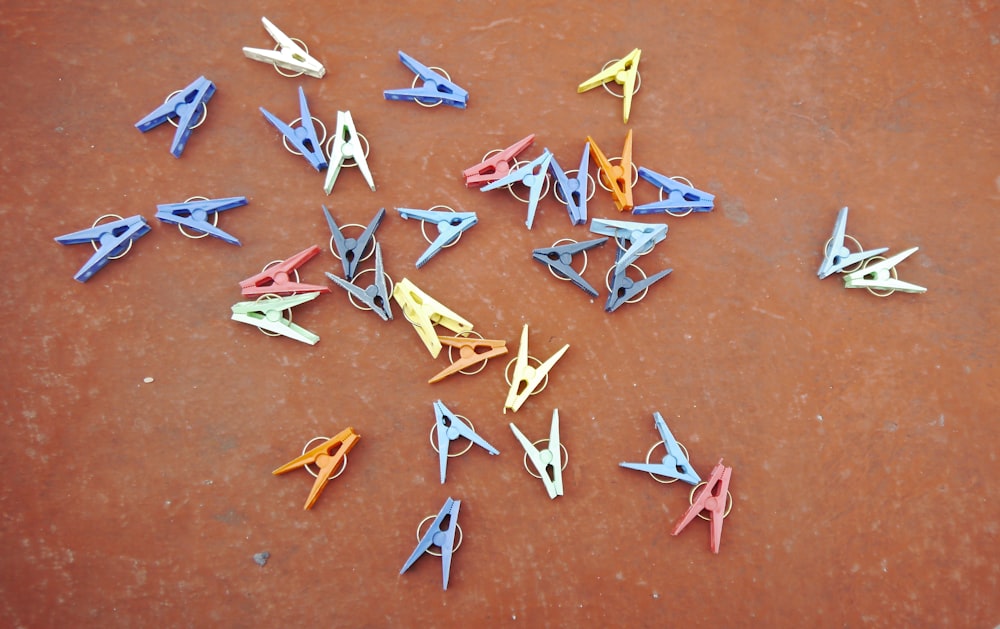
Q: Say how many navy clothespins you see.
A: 4